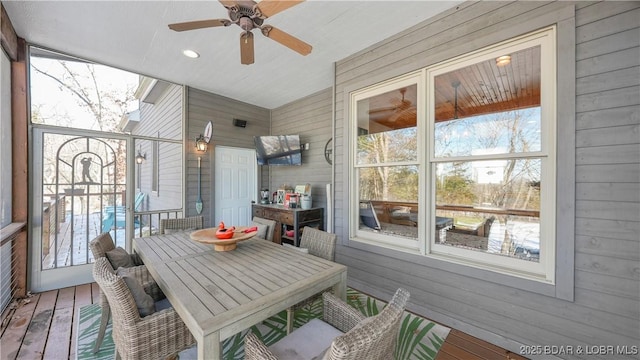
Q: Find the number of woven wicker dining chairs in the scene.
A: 6